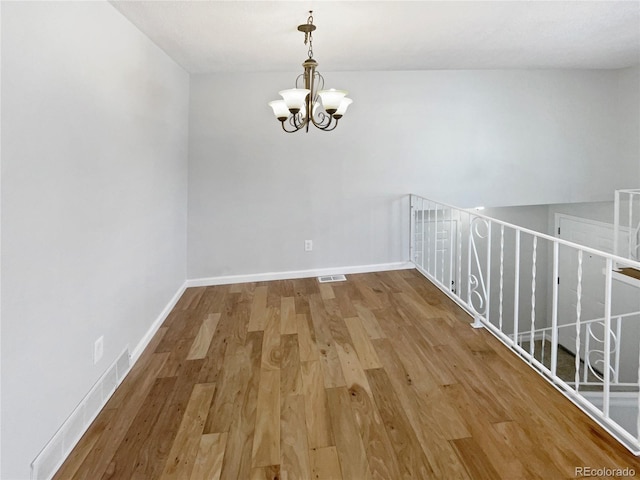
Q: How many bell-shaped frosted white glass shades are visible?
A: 5